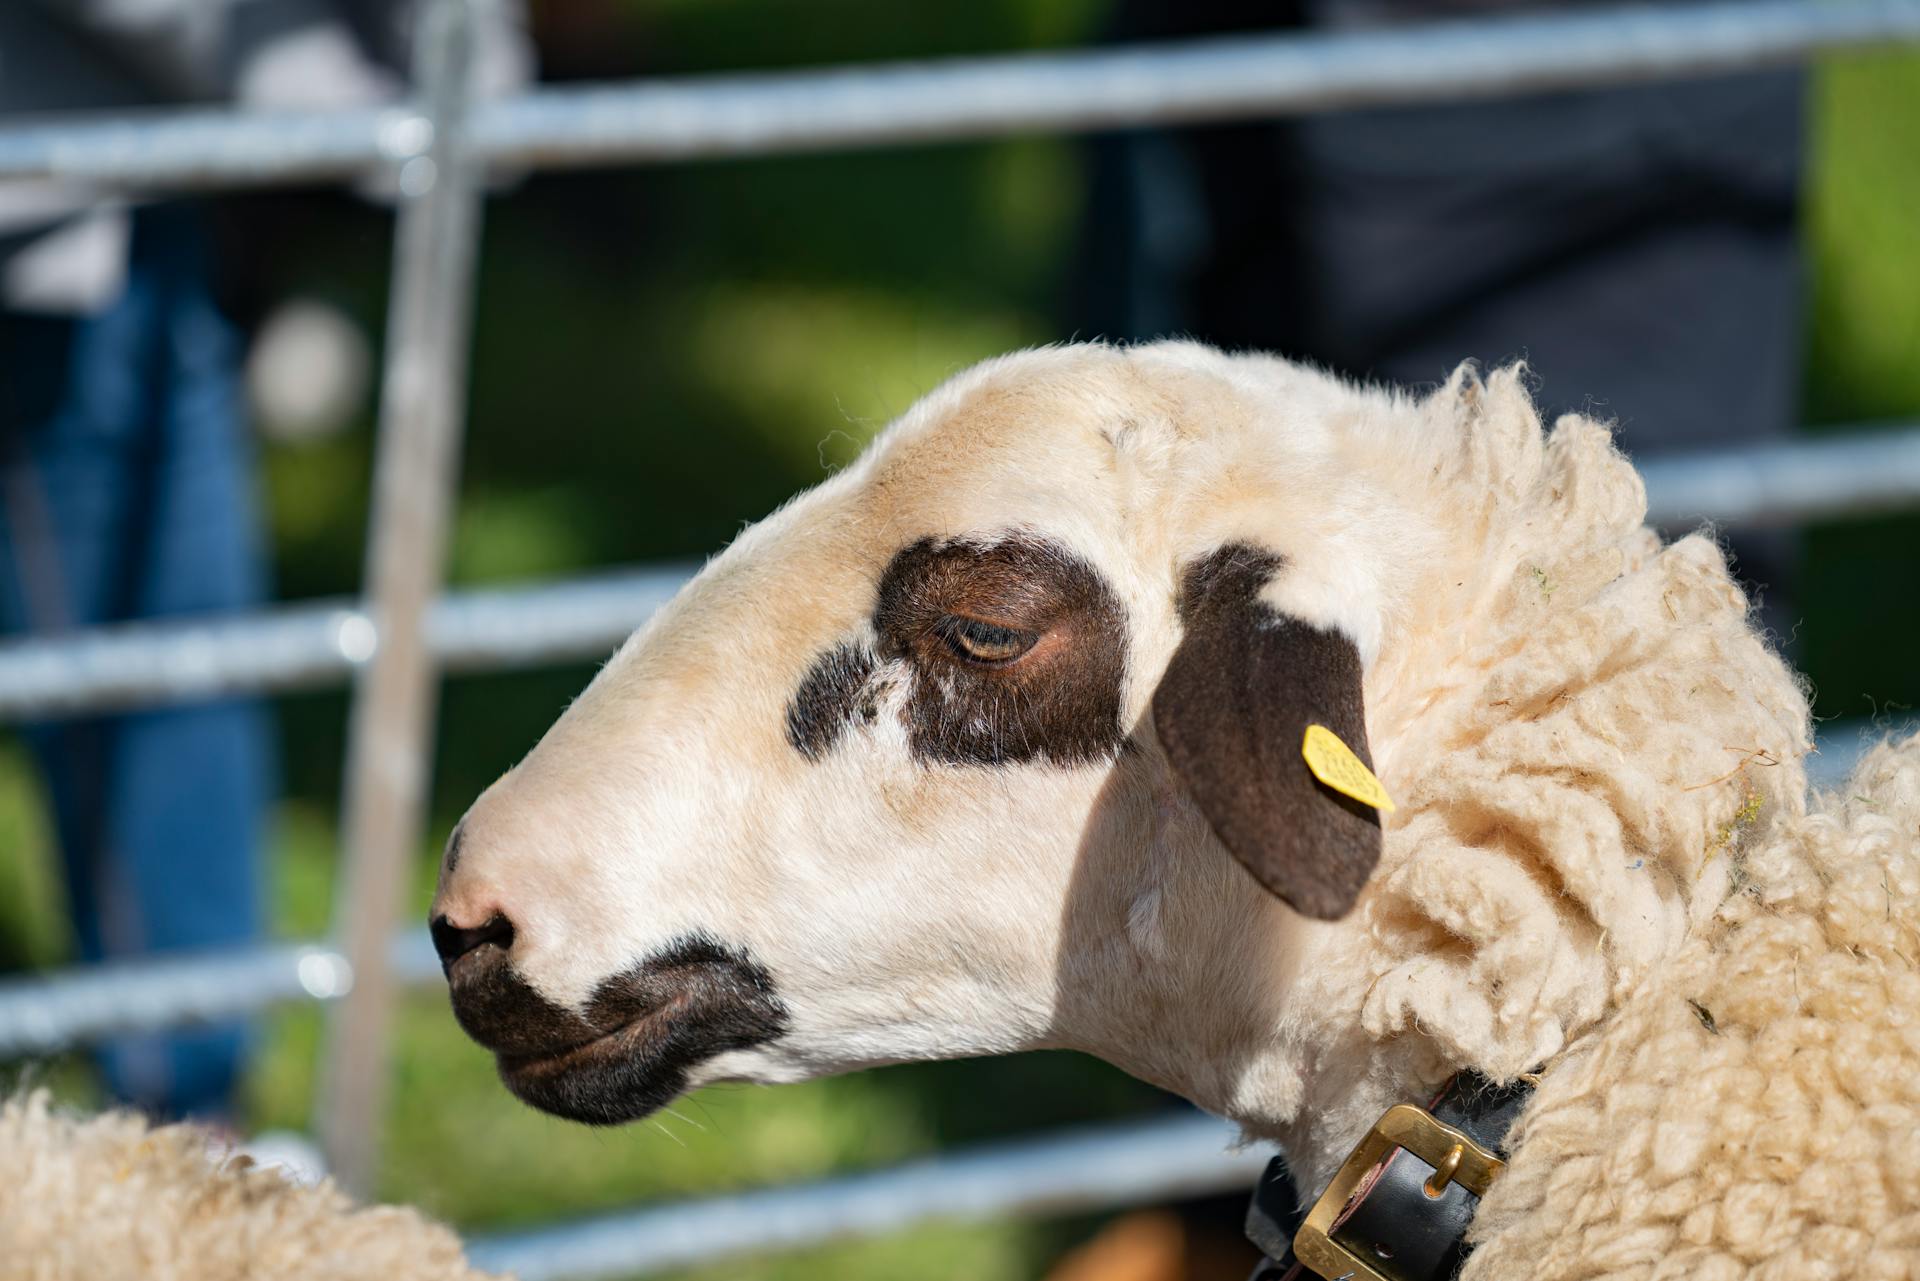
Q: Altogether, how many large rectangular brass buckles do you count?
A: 1